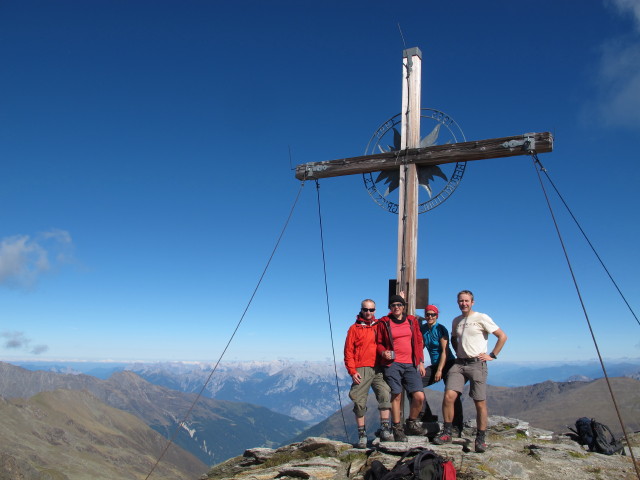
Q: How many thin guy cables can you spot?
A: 4